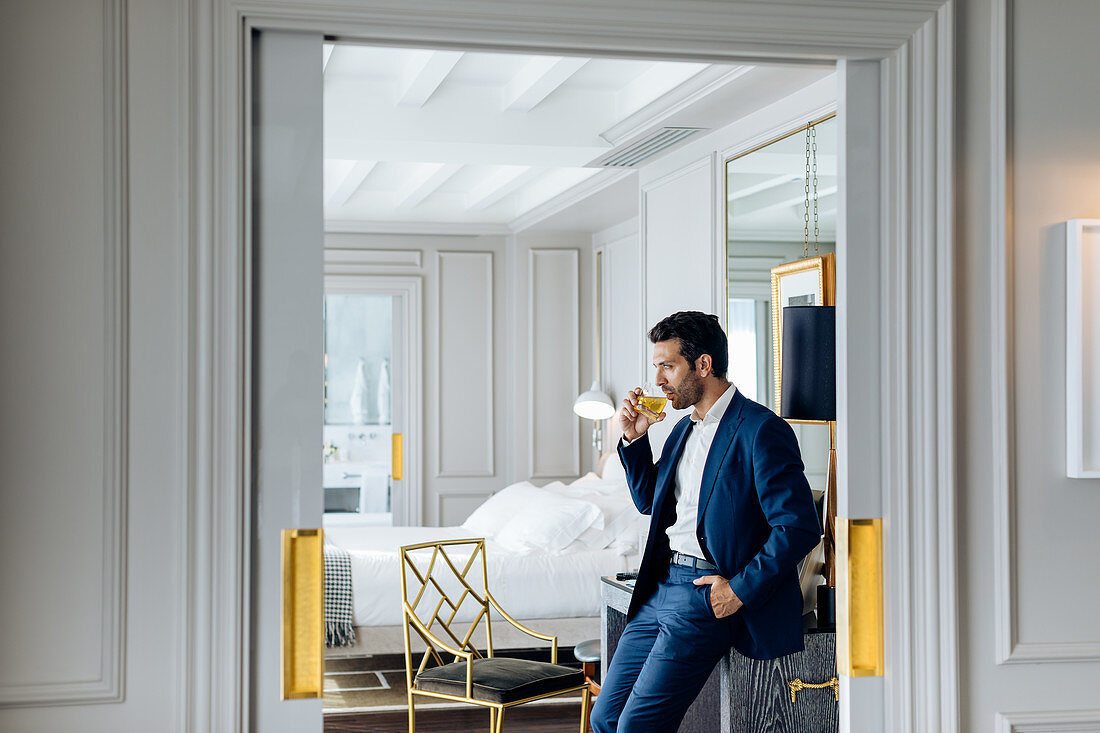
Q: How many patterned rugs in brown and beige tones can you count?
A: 1